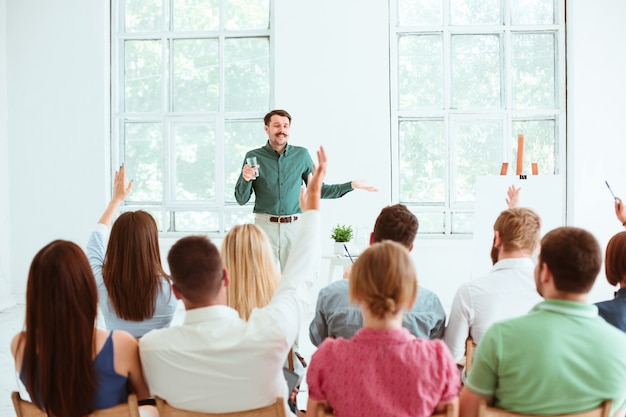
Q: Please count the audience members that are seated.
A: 9